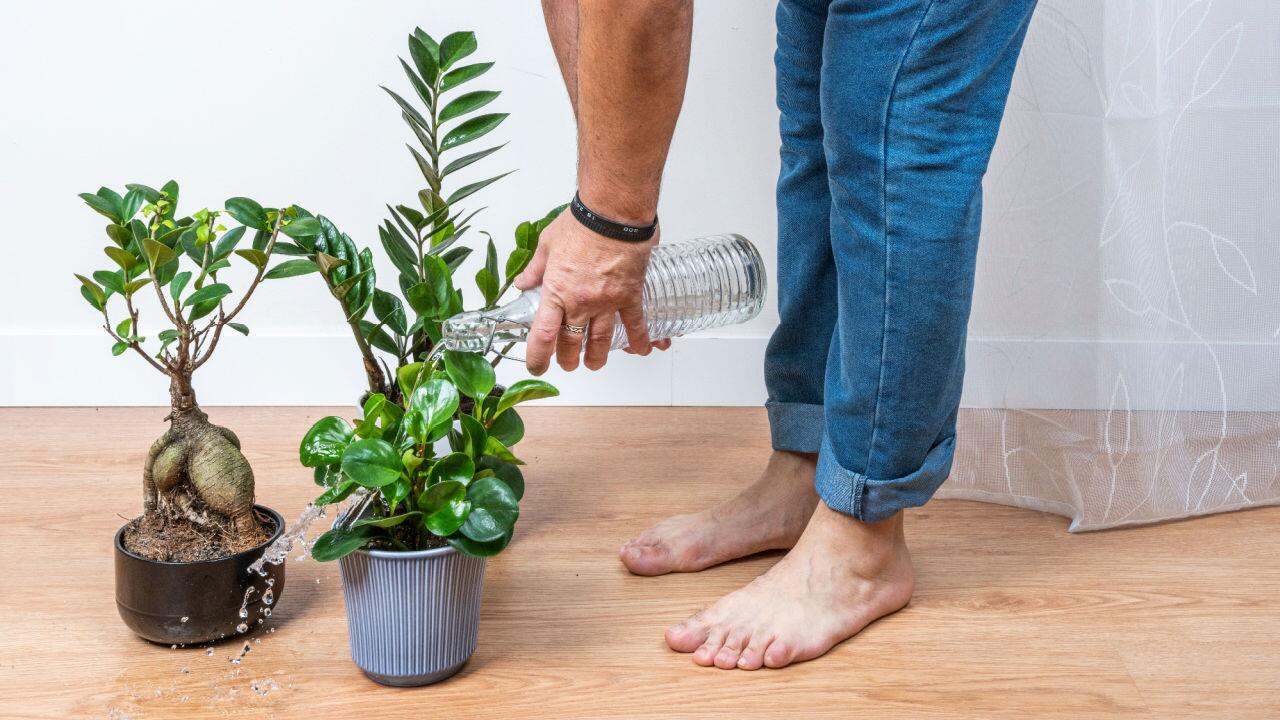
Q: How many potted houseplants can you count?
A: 3